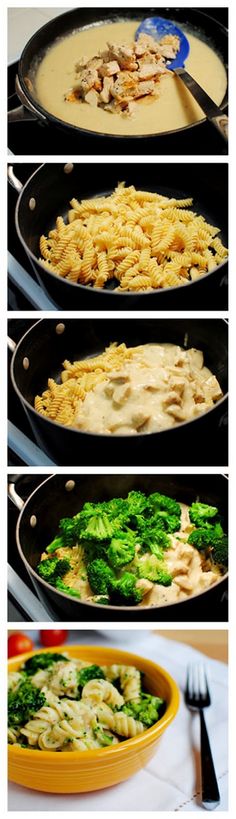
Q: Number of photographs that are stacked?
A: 5